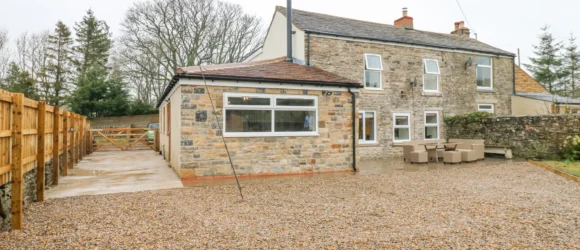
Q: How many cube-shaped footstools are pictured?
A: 3